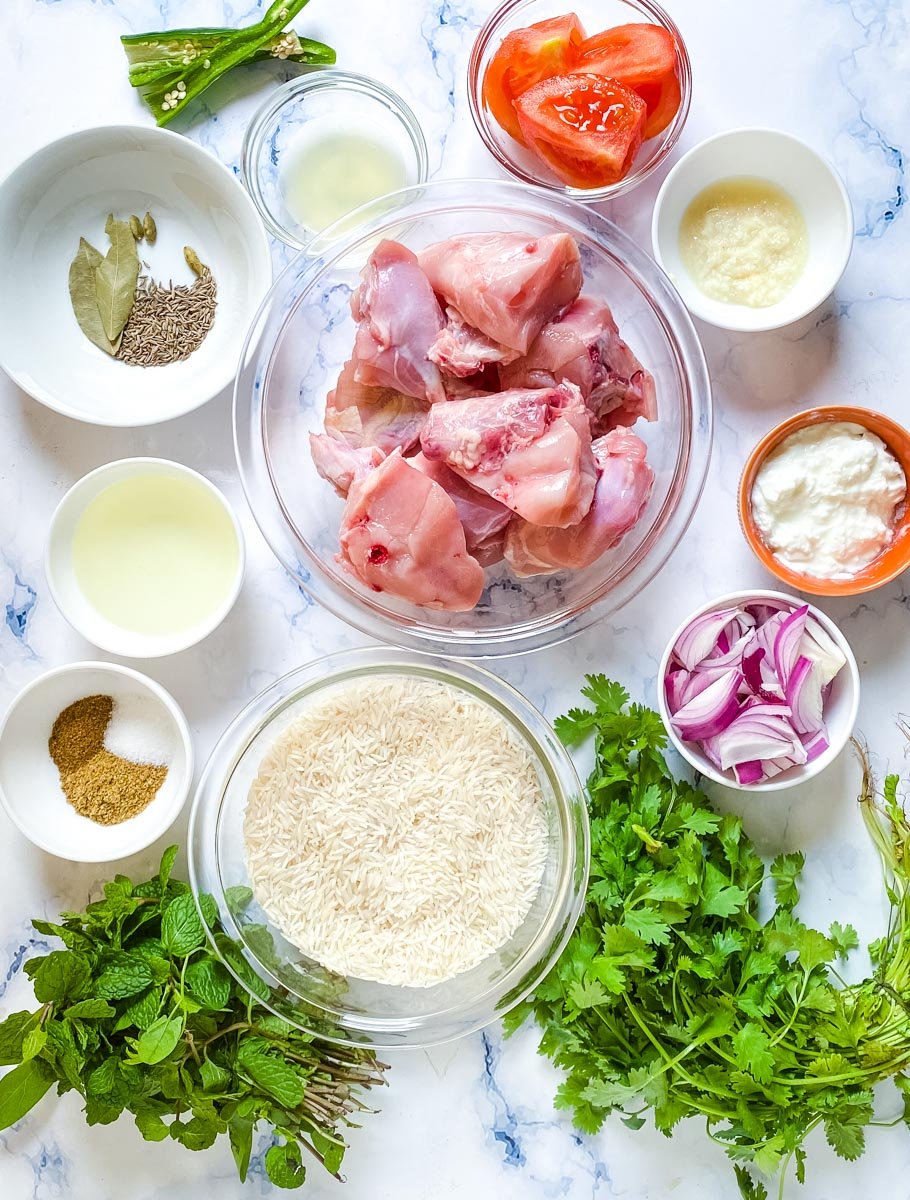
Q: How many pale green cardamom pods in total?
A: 3